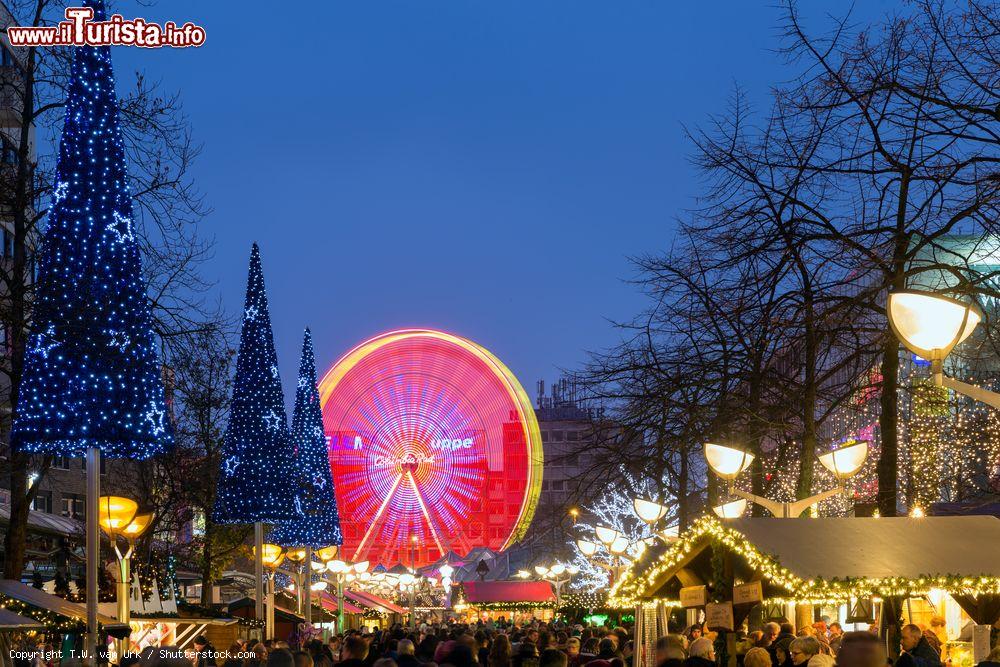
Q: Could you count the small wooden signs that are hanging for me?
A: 3